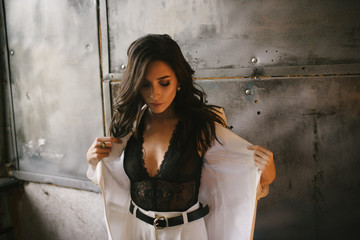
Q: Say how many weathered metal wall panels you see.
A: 3